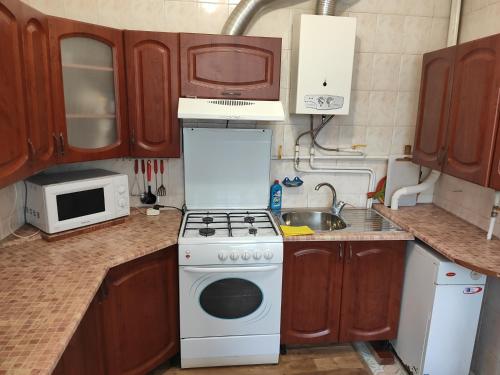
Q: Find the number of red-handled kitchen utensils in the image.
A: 5